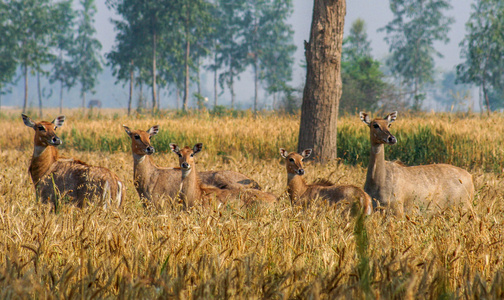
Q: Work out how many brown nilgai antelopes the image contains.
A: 5